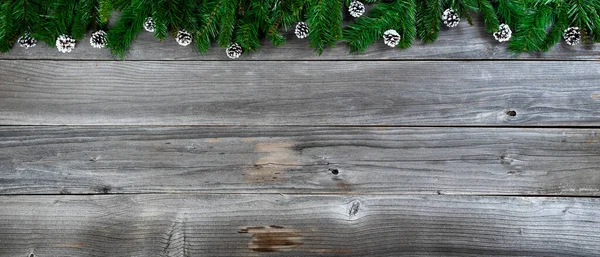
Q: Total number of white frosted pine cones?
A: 12